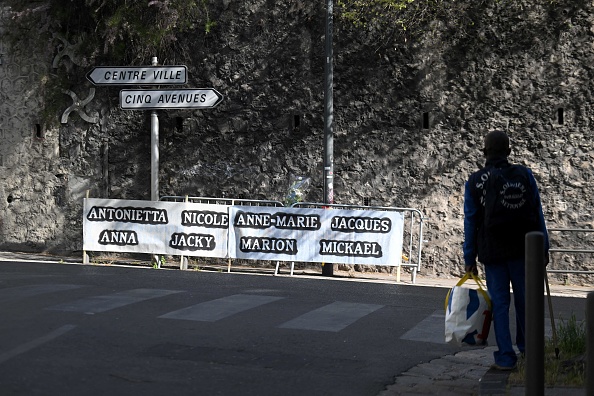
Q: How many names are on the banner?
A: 8